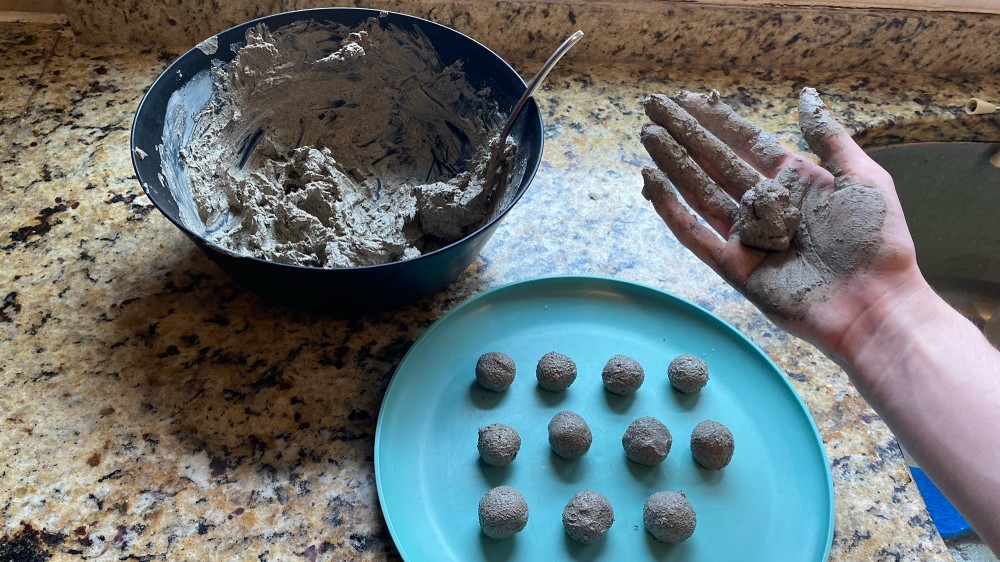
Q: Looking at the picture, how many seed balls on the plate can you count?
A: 11